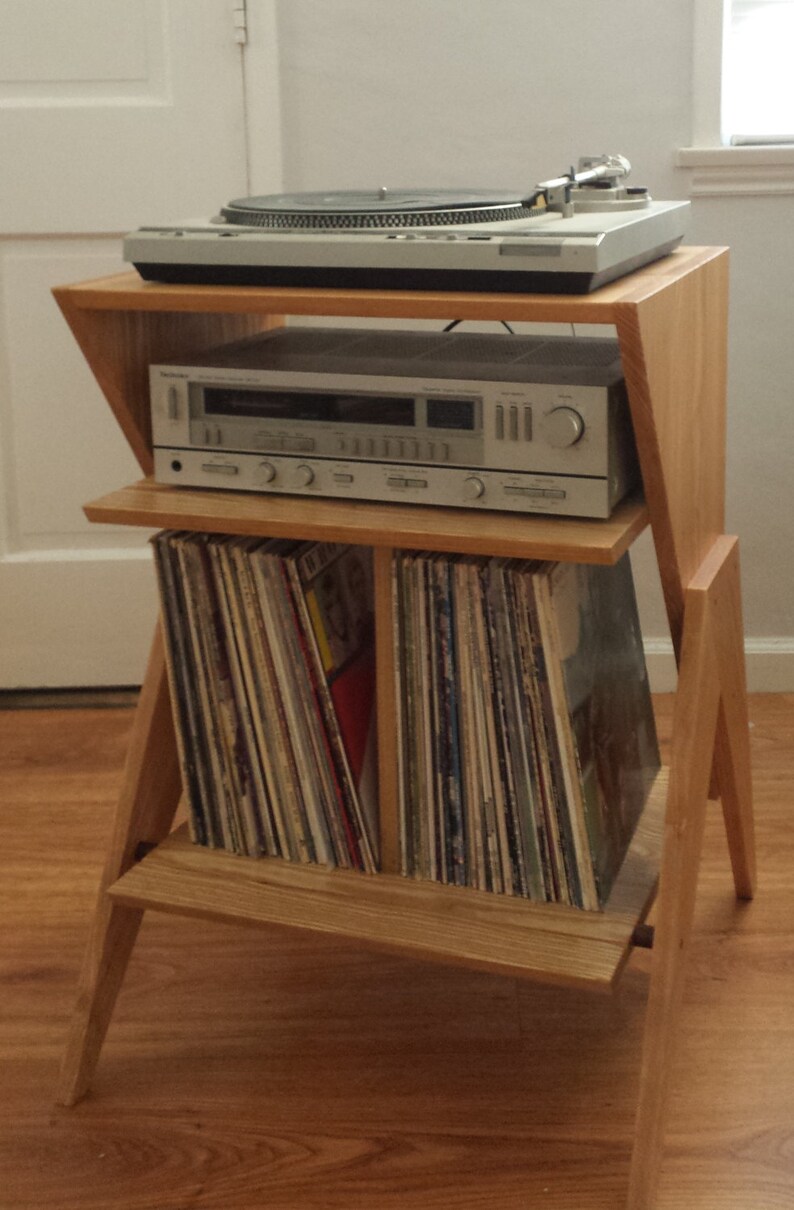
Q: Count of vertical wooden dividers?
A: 1